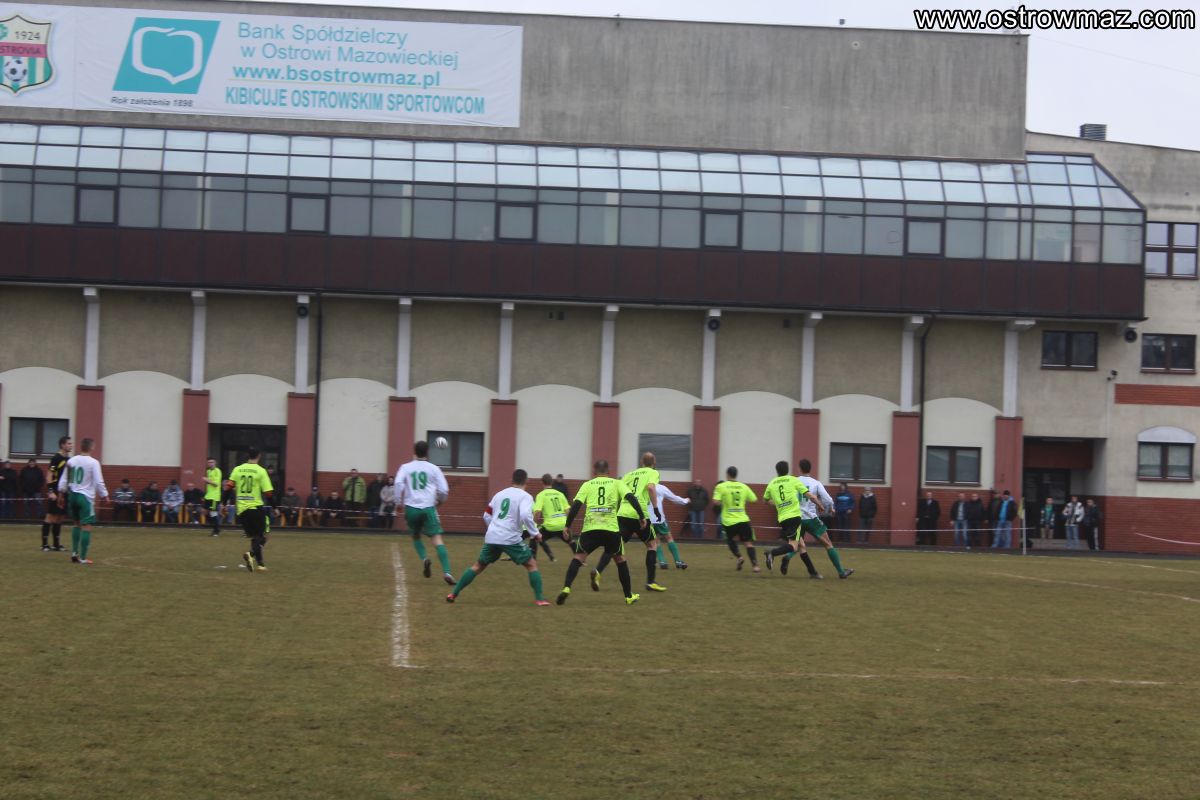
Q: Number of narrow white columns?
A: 10